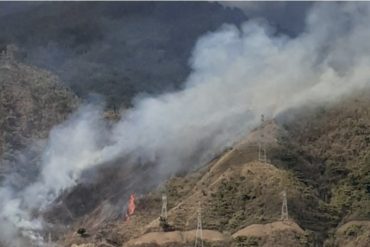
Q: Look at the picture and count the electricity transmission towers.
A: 4